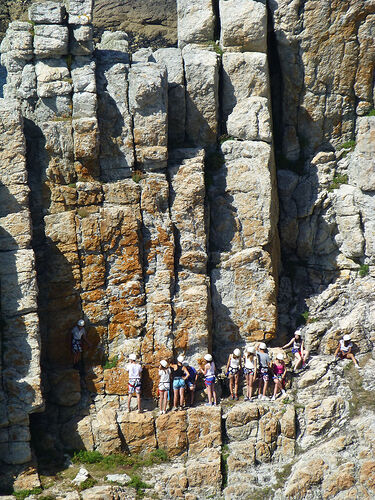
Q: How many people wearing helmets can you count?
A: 12